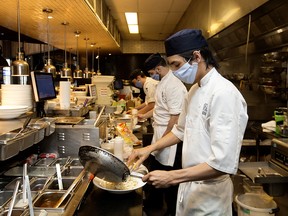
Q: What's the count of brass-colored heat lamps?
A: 7